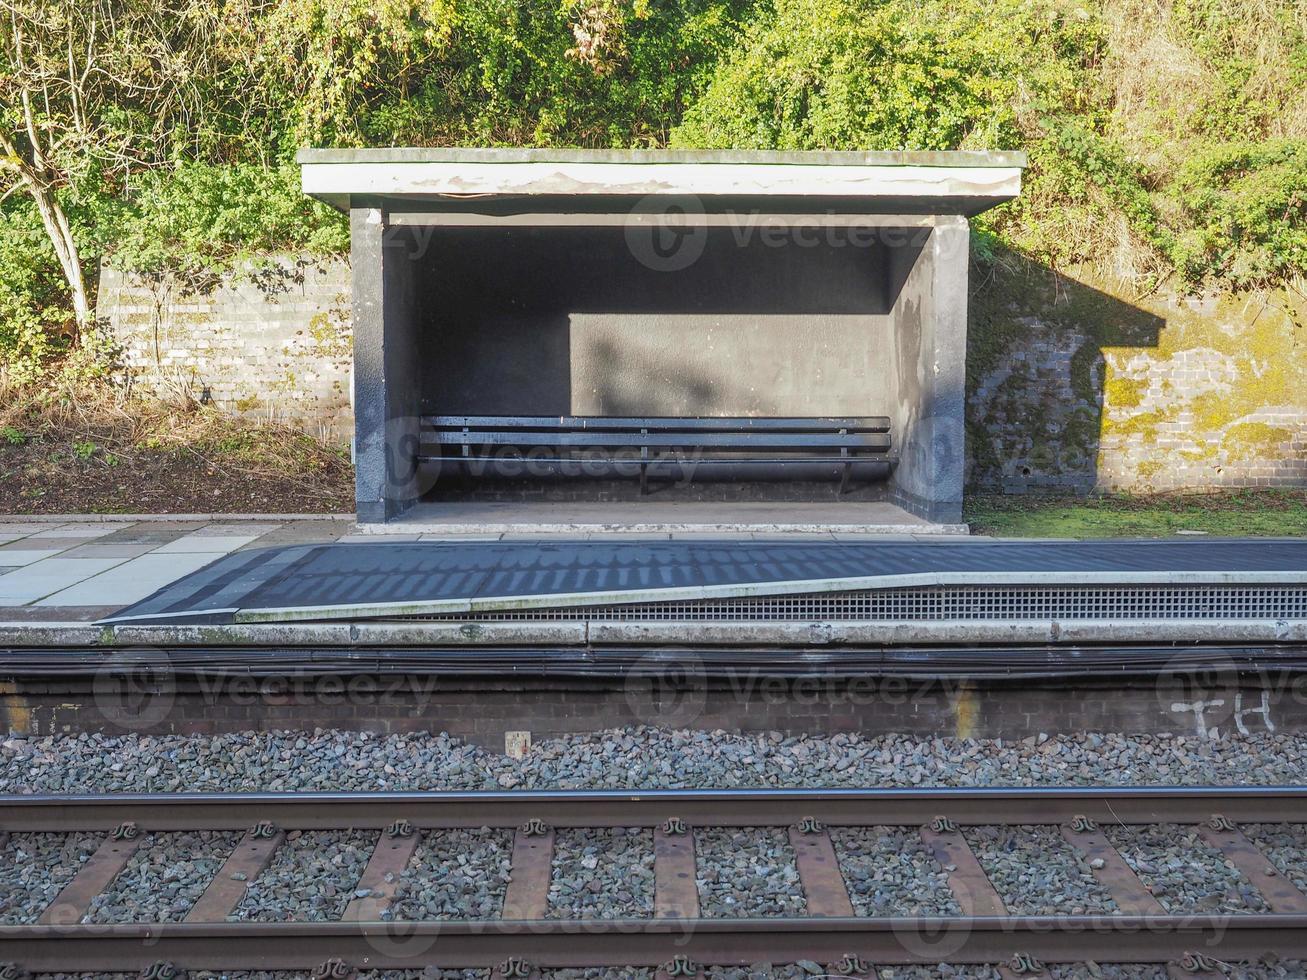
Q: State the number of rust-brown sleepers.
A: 9